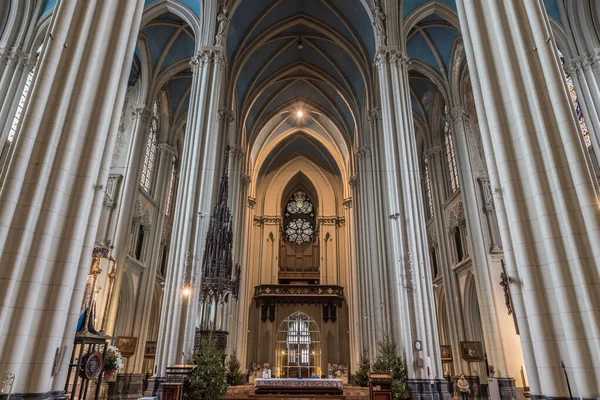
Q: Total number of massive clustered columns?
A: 4